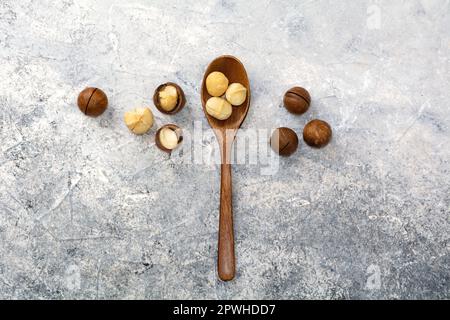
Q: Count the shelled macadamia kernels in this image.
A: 4